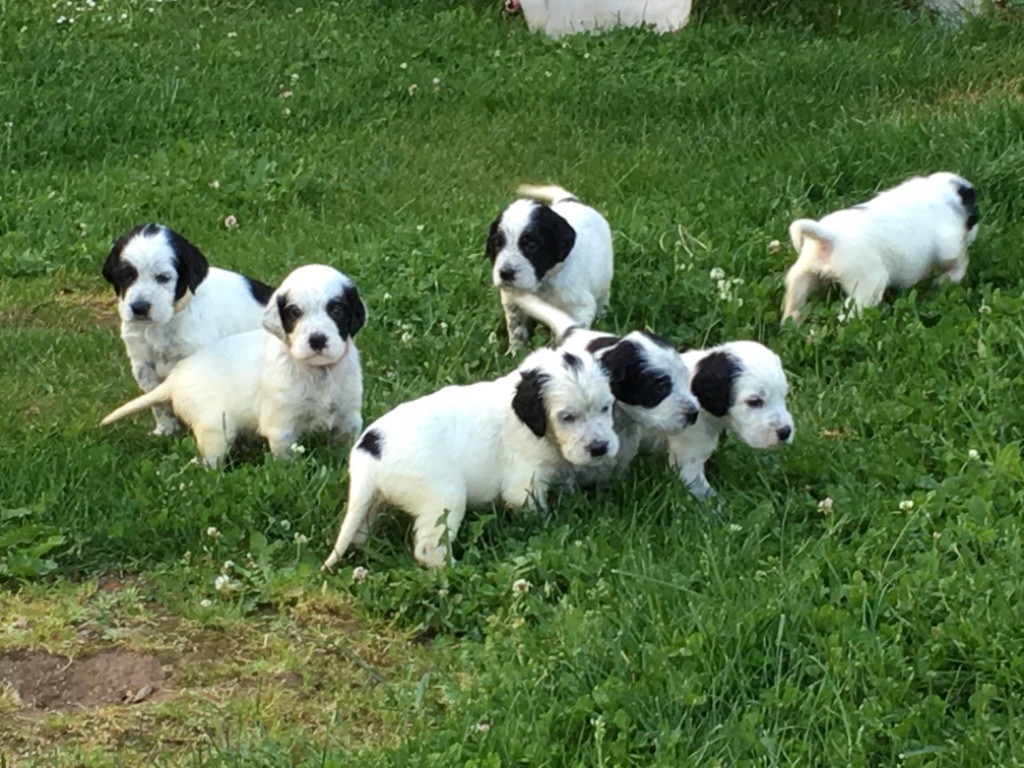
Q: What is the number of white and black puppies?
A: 7